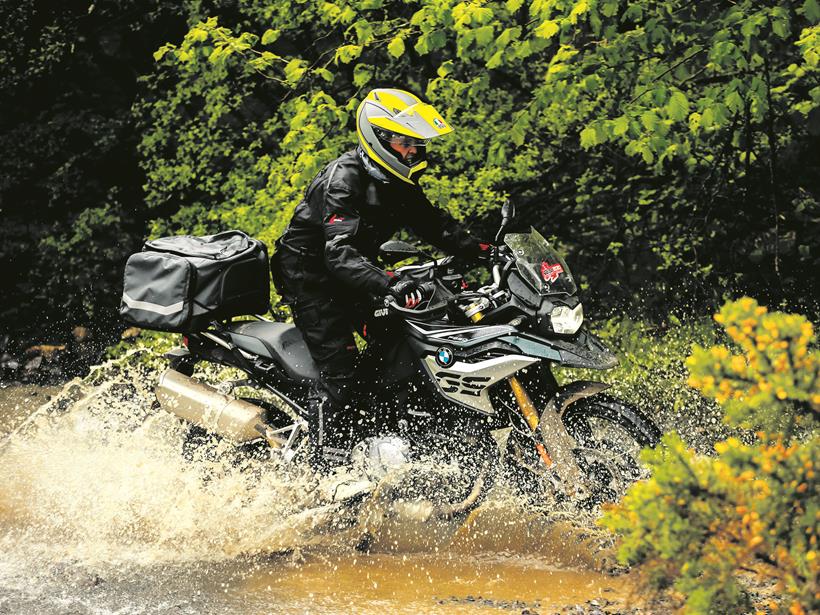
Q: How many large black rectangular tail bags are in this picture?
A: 1